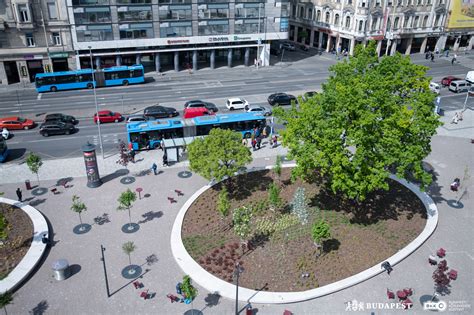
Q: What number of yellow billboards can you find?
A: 1